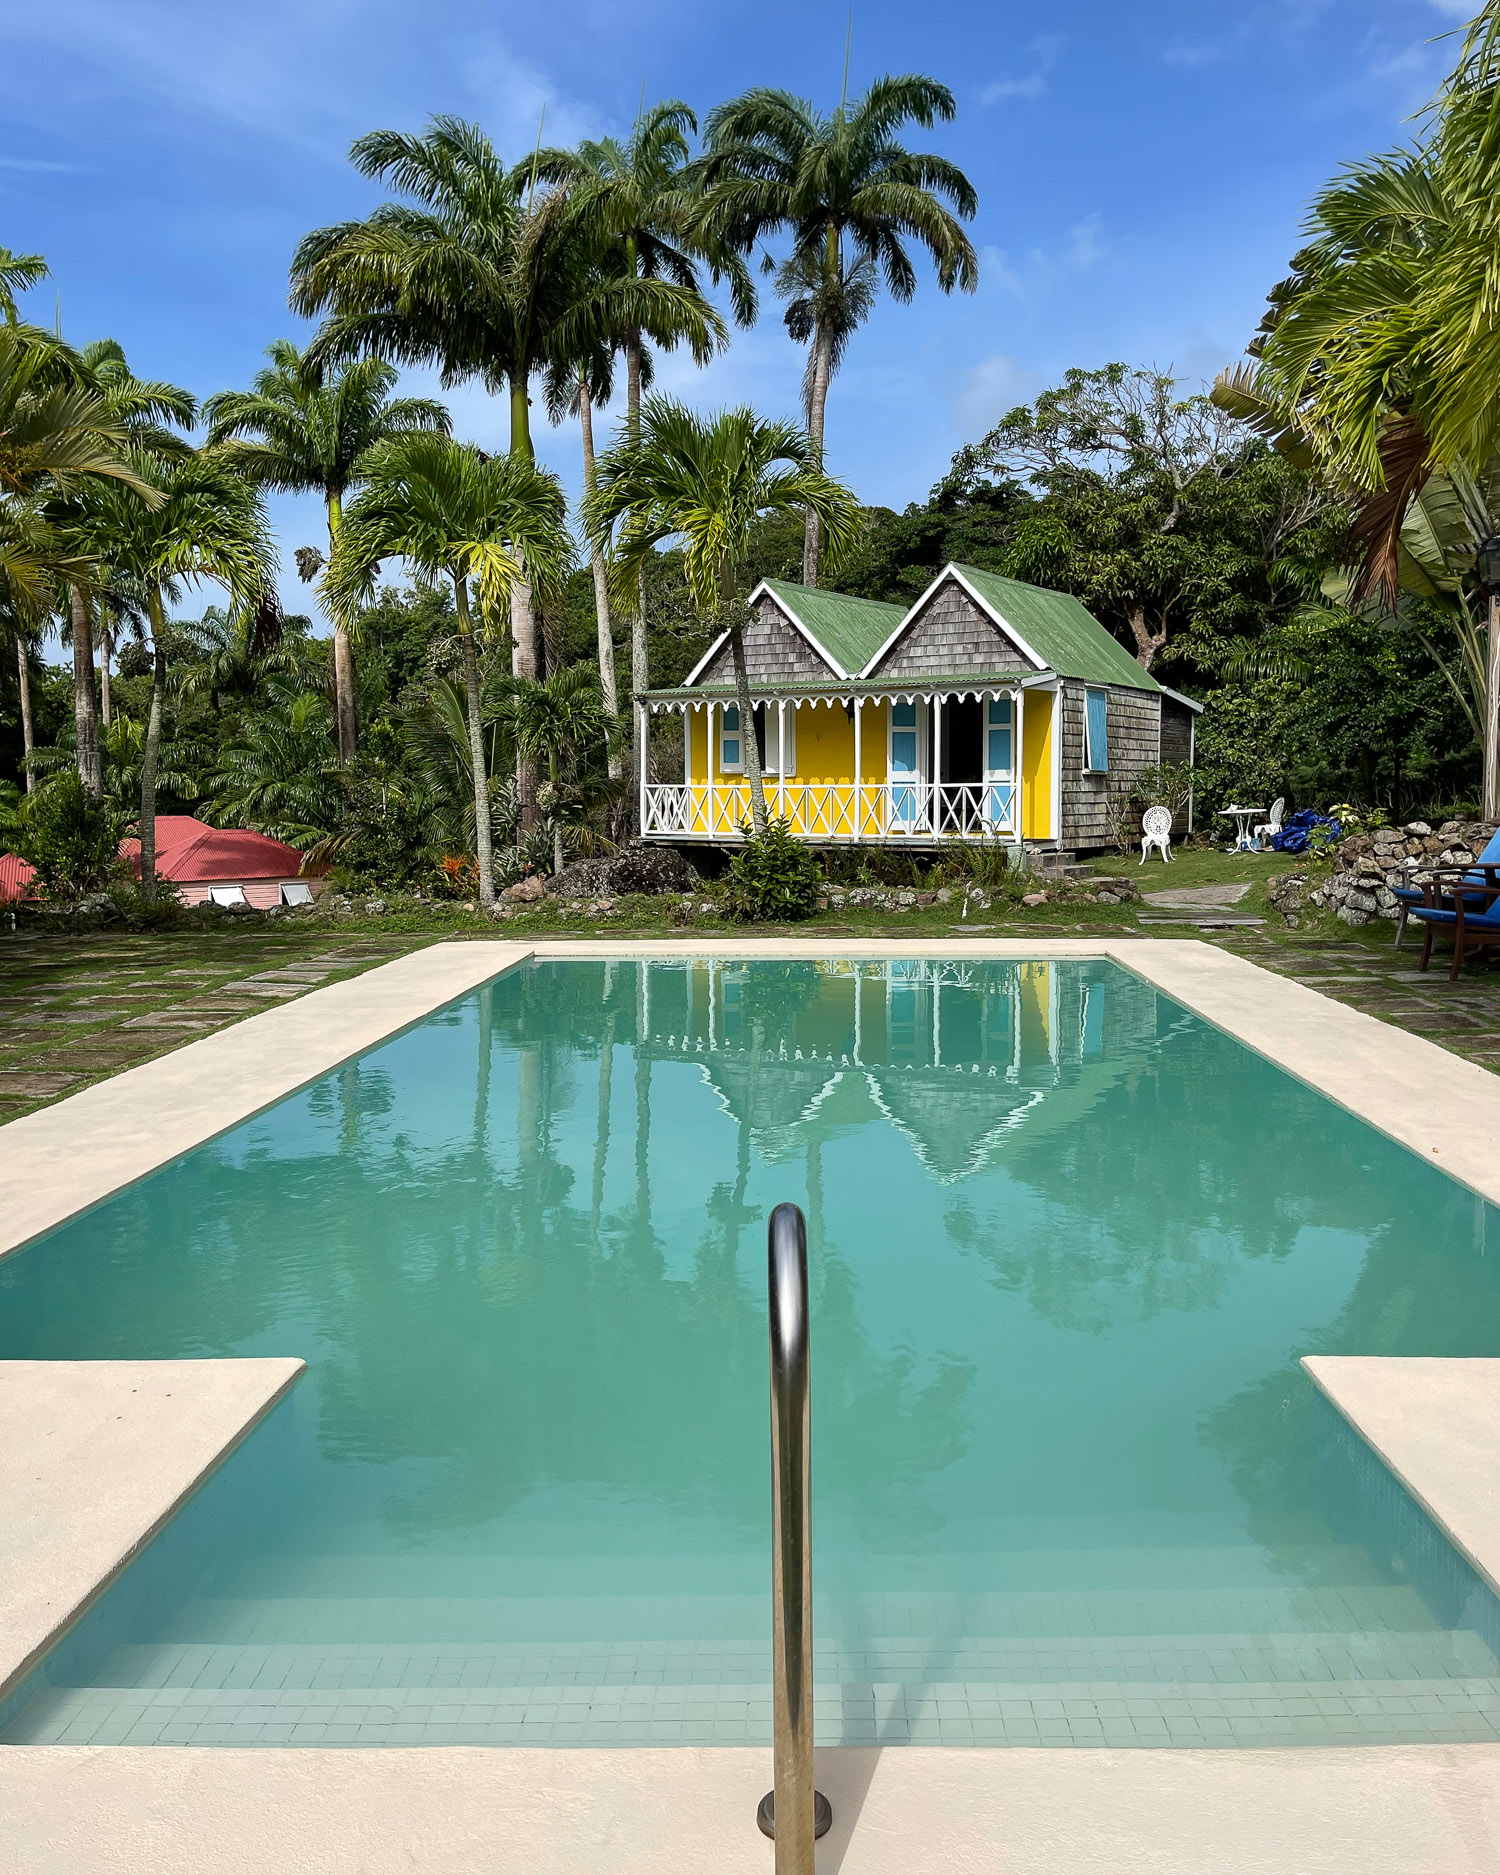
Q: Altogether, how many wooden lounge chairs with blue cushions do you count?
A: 2